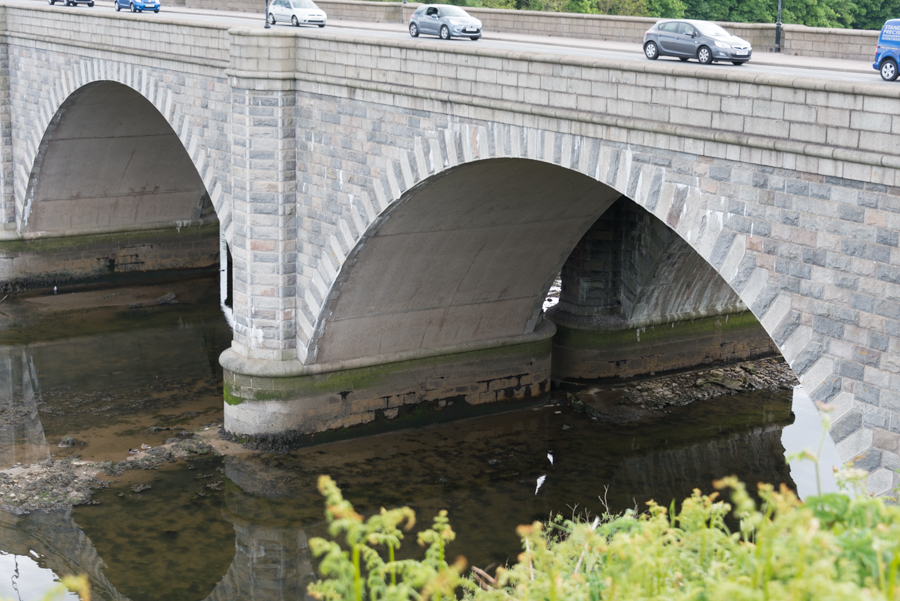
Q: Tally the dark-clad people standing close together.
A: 0